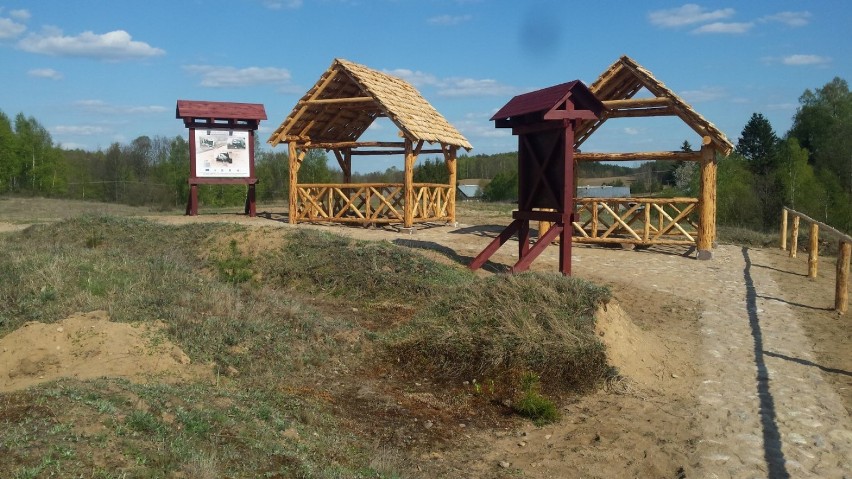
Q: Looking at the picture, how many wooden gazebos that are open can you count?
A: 2